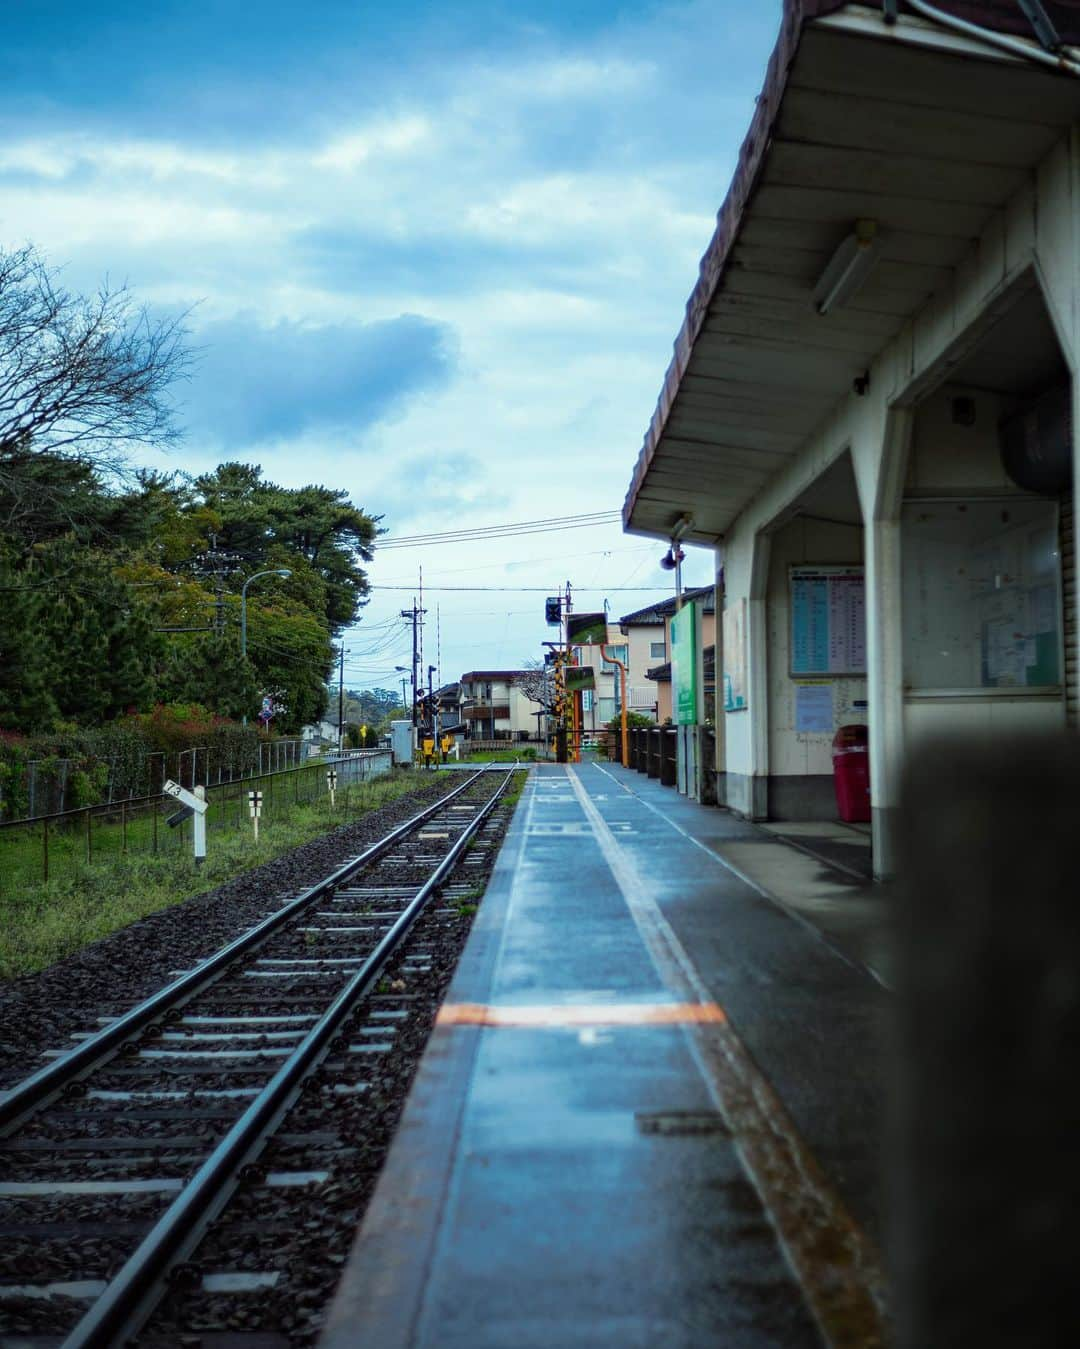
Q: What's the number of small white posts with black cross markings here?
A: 2